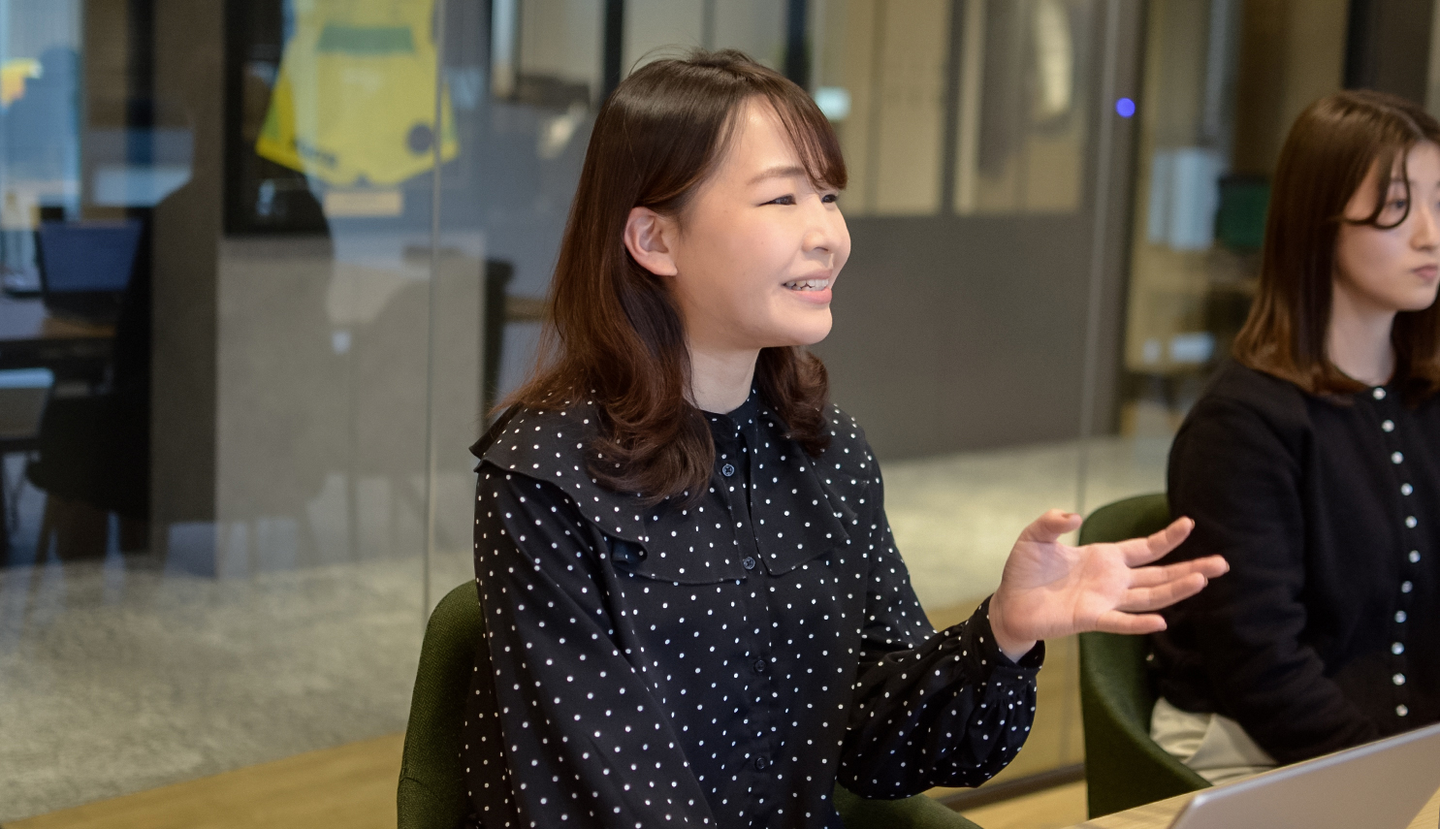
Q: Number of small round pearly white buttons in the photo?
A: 11